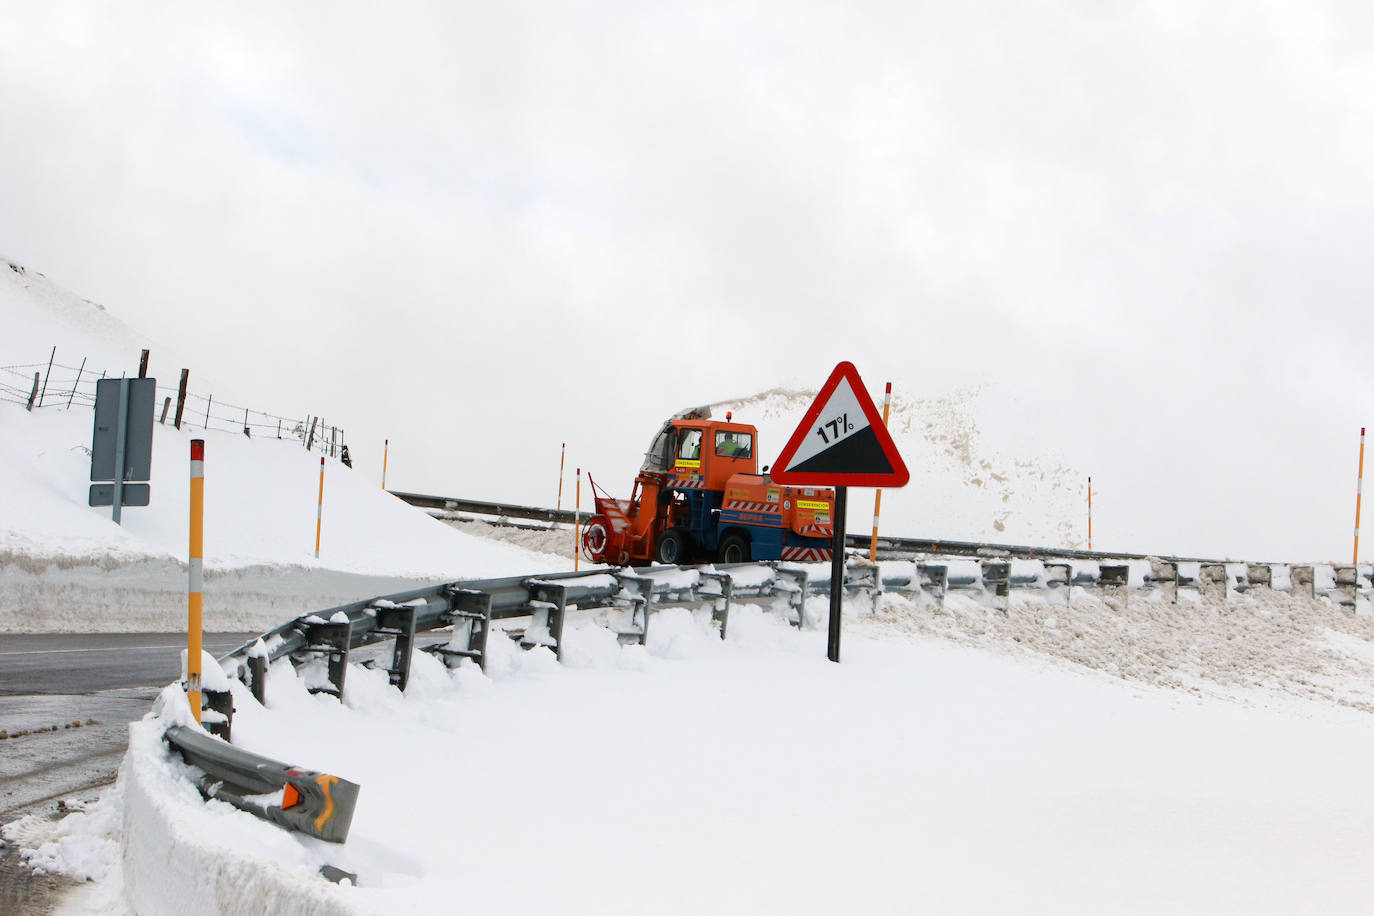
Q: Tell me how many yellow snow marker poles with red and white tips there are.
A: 8